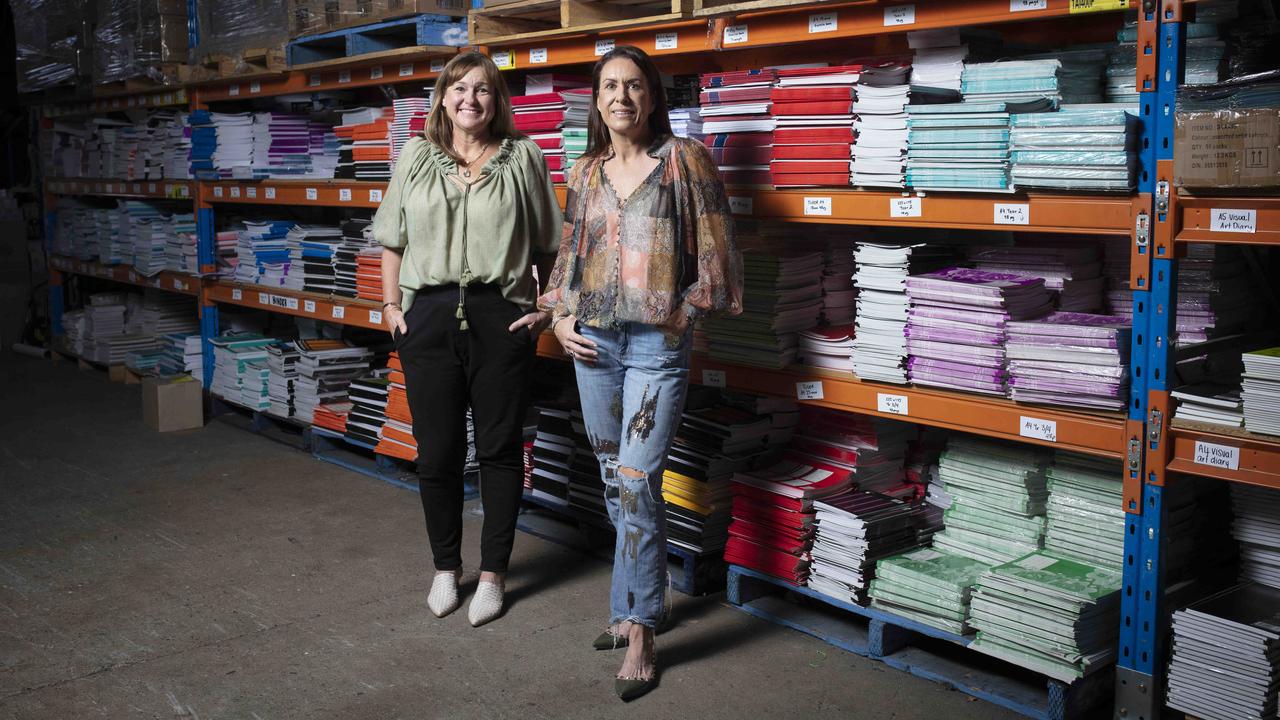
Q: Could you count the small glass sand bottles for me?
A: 0